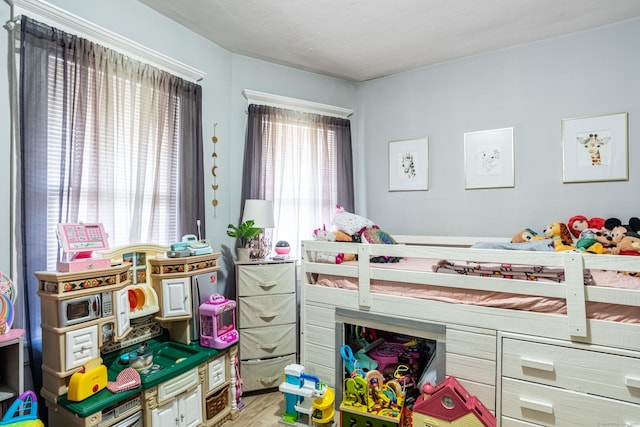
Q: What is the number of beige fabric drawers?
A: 4